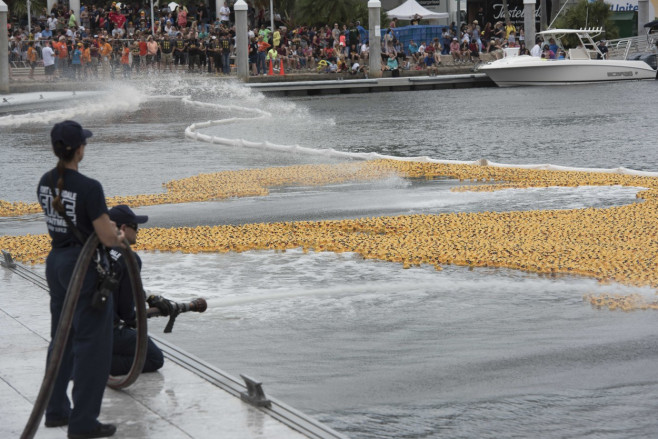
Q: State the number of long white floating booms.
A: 1